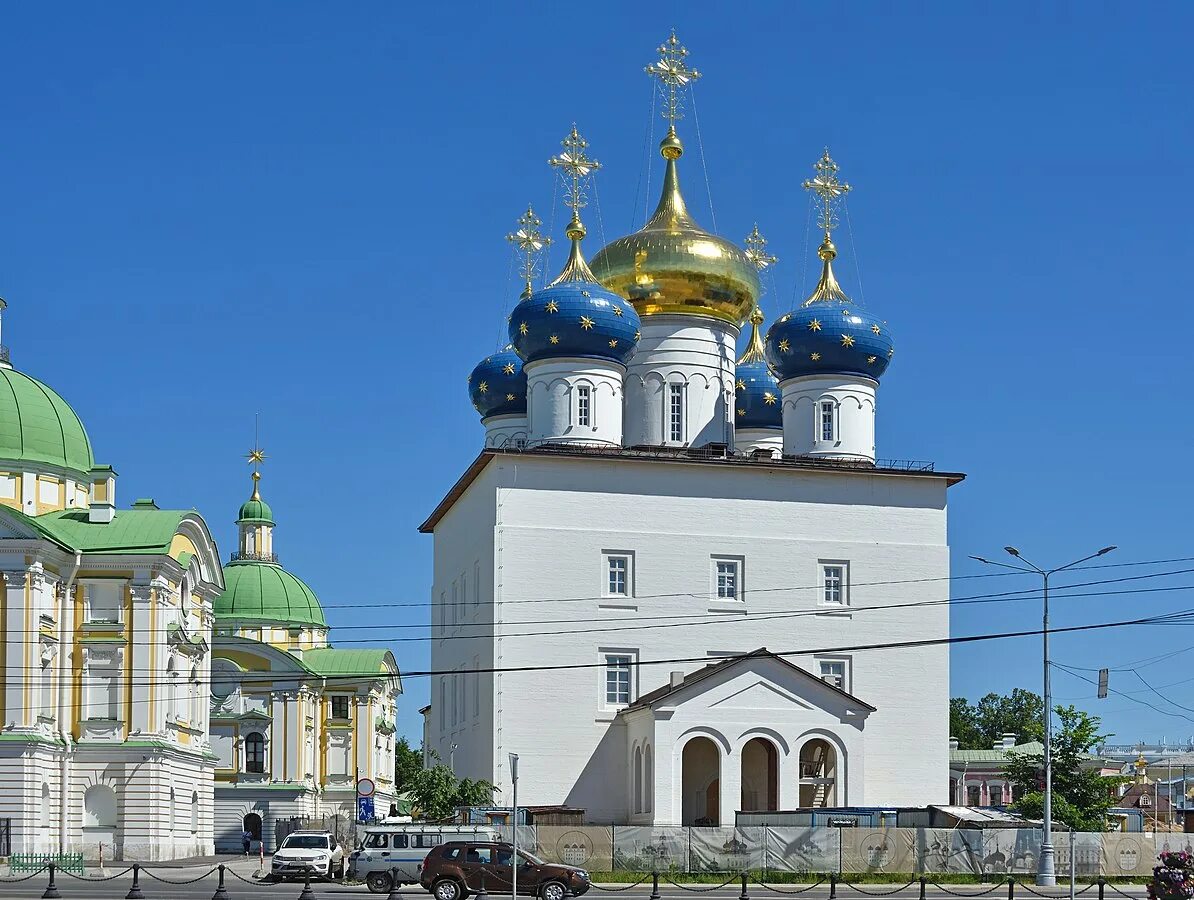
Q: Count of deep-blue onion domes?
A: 4